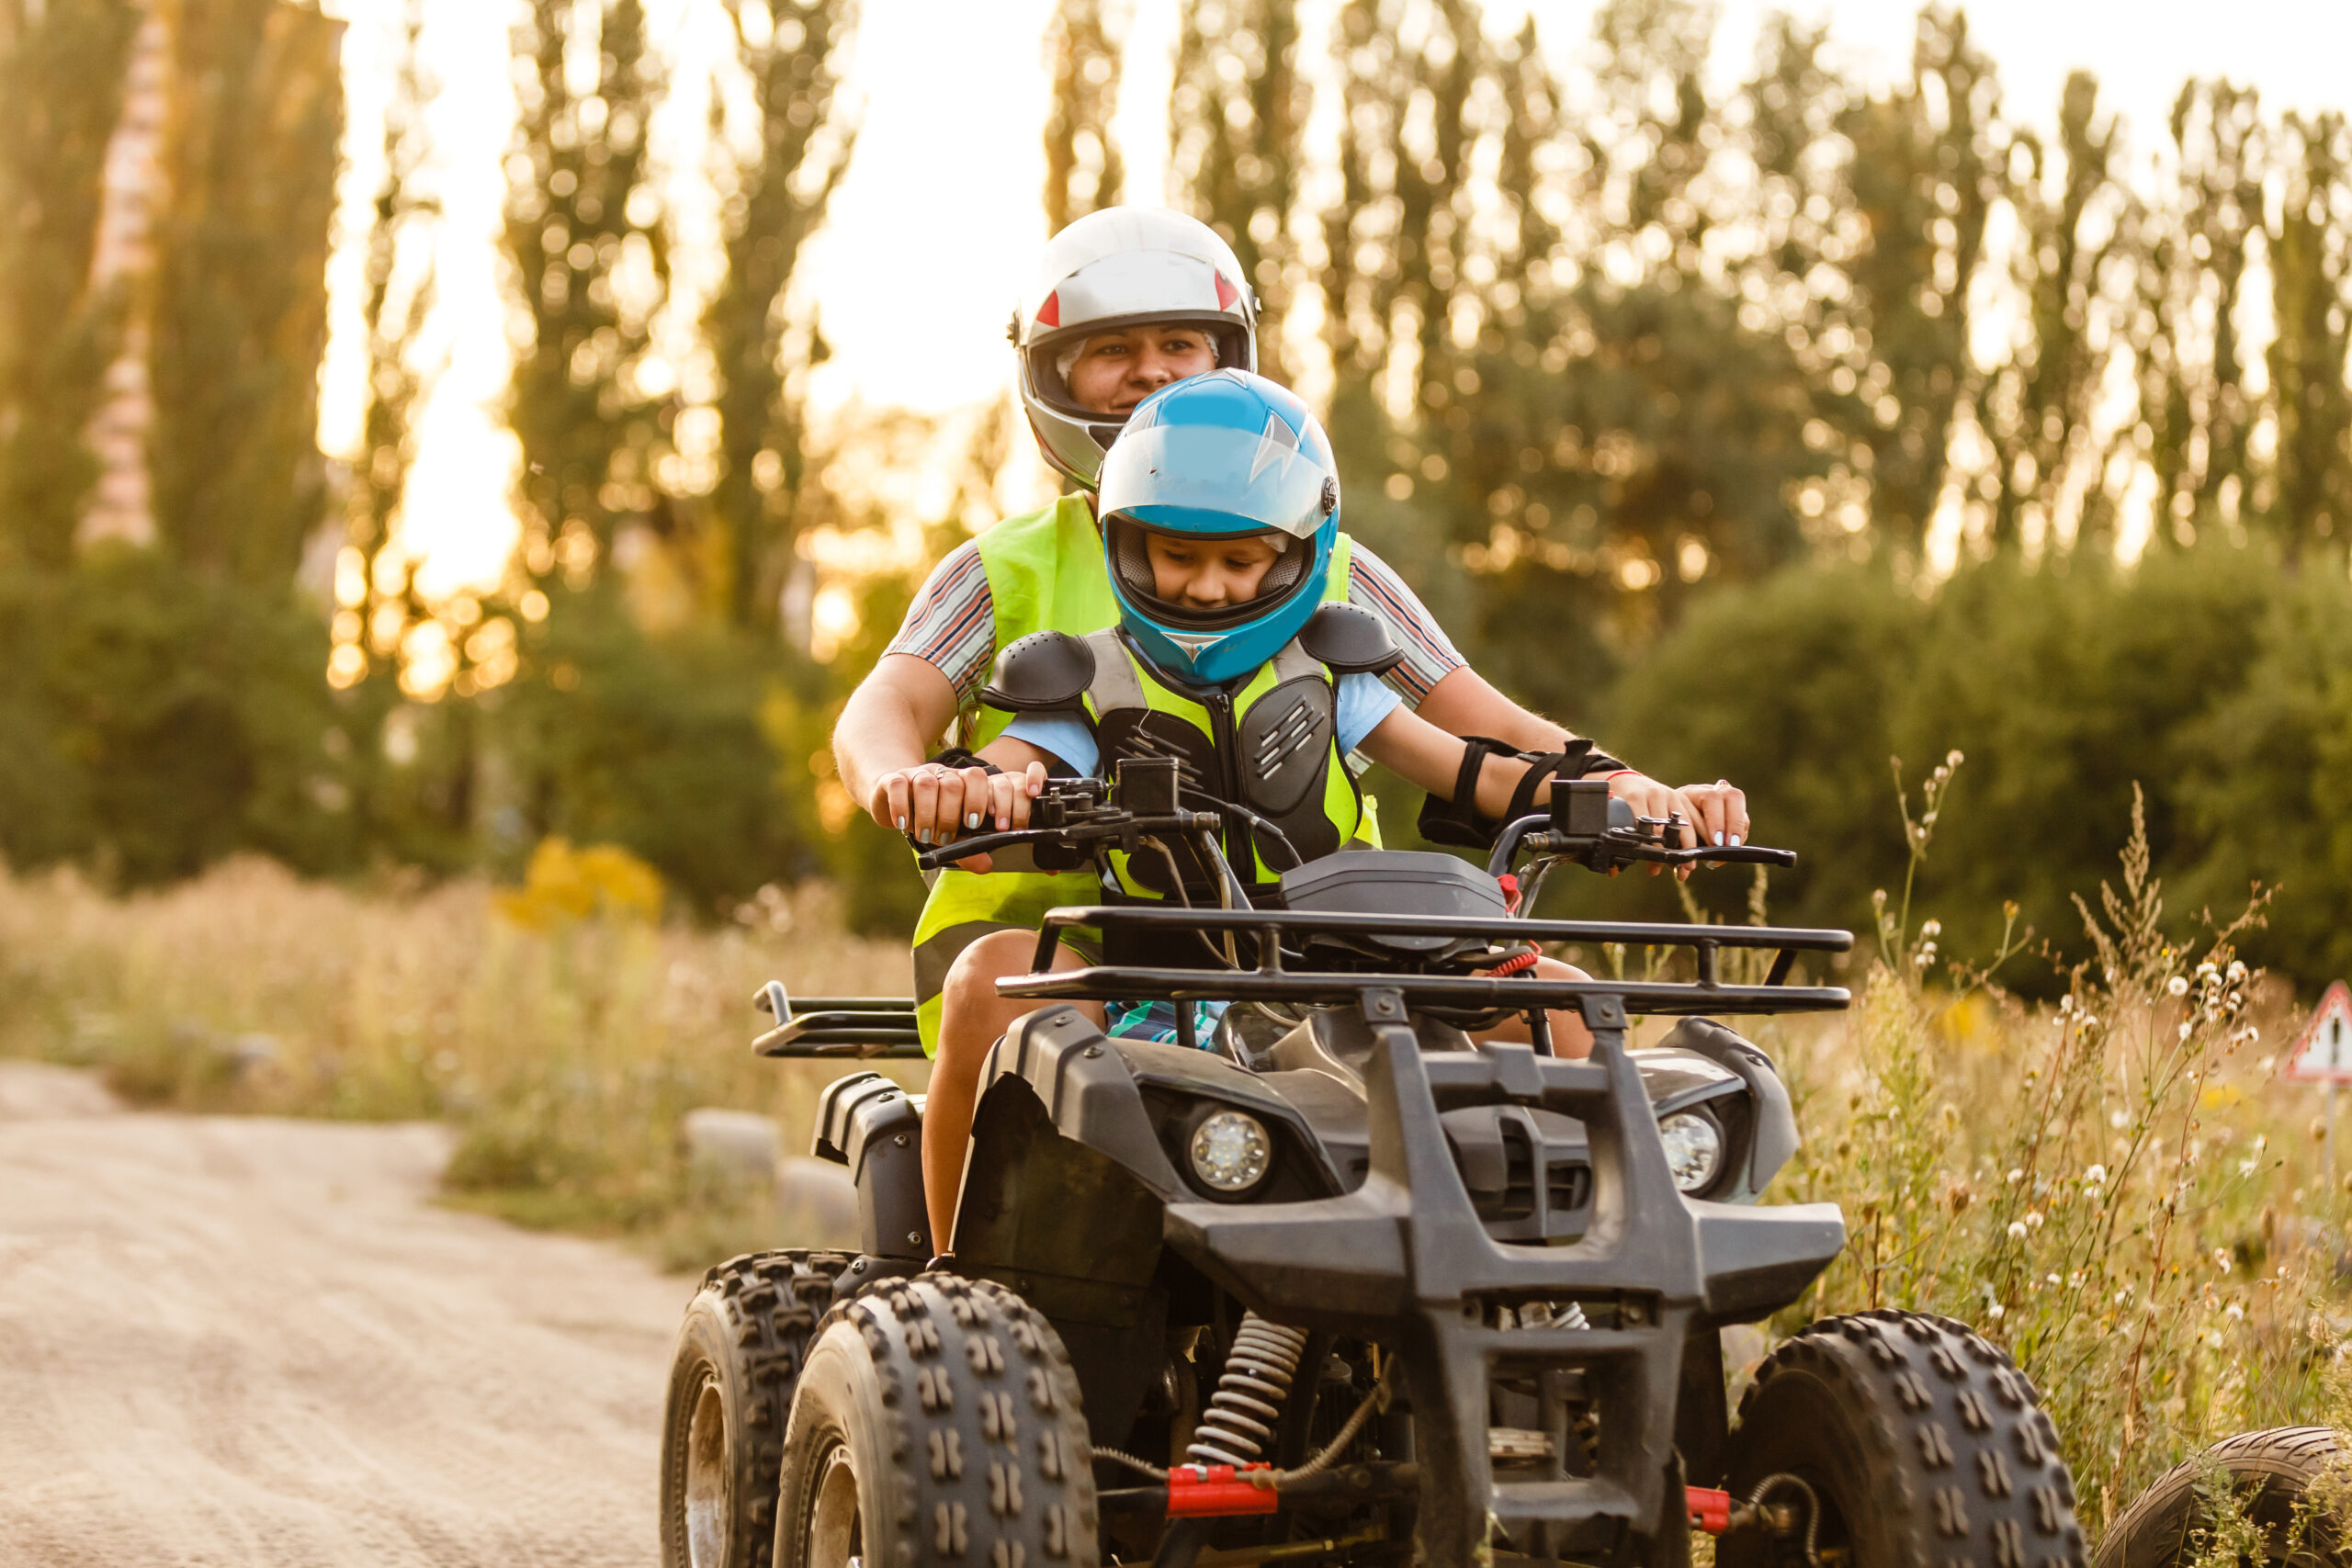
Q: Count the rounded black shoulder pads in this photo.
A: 2